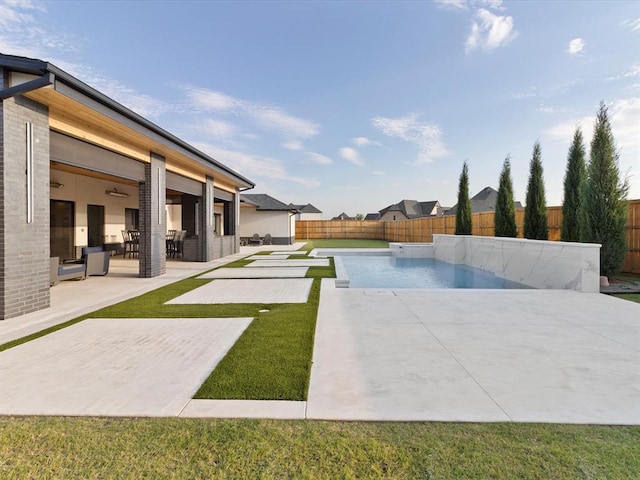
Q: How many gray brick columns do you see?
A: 4